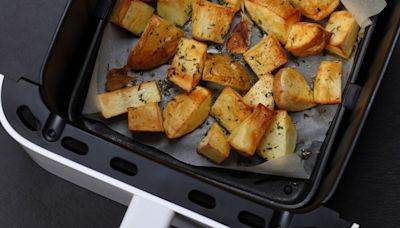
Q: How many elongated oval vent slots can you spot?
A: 5